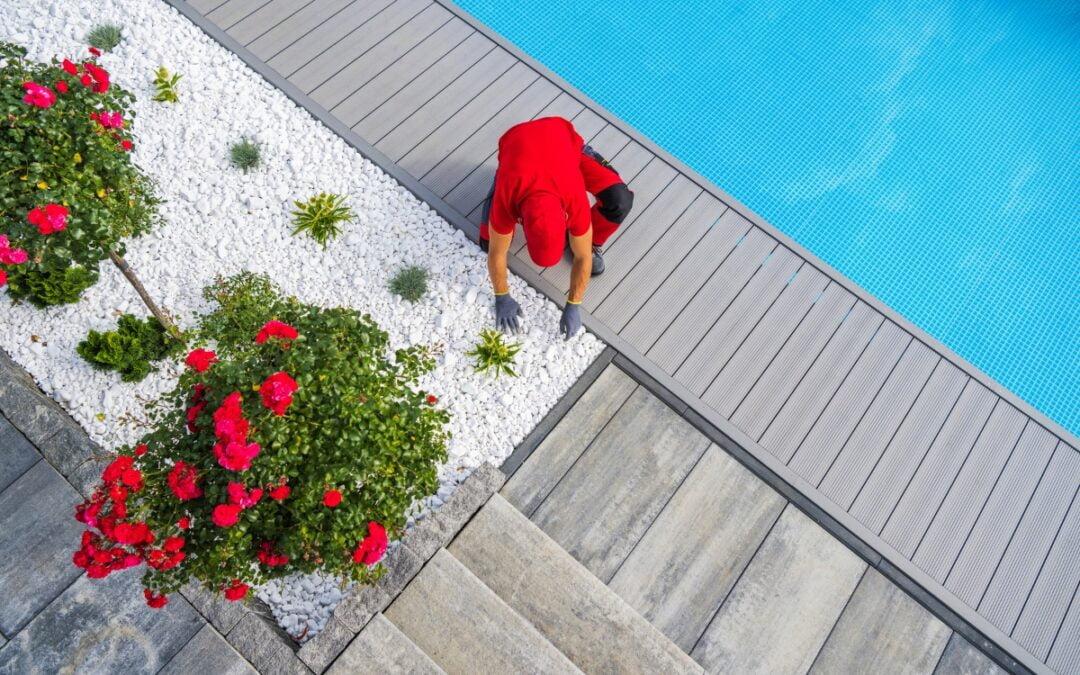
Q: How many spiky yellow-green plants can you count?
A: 3